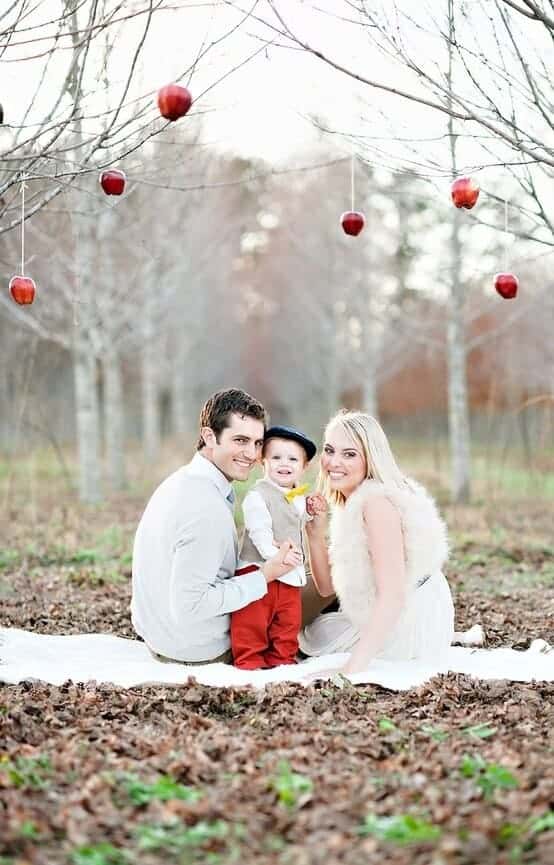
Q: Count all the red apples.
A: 6